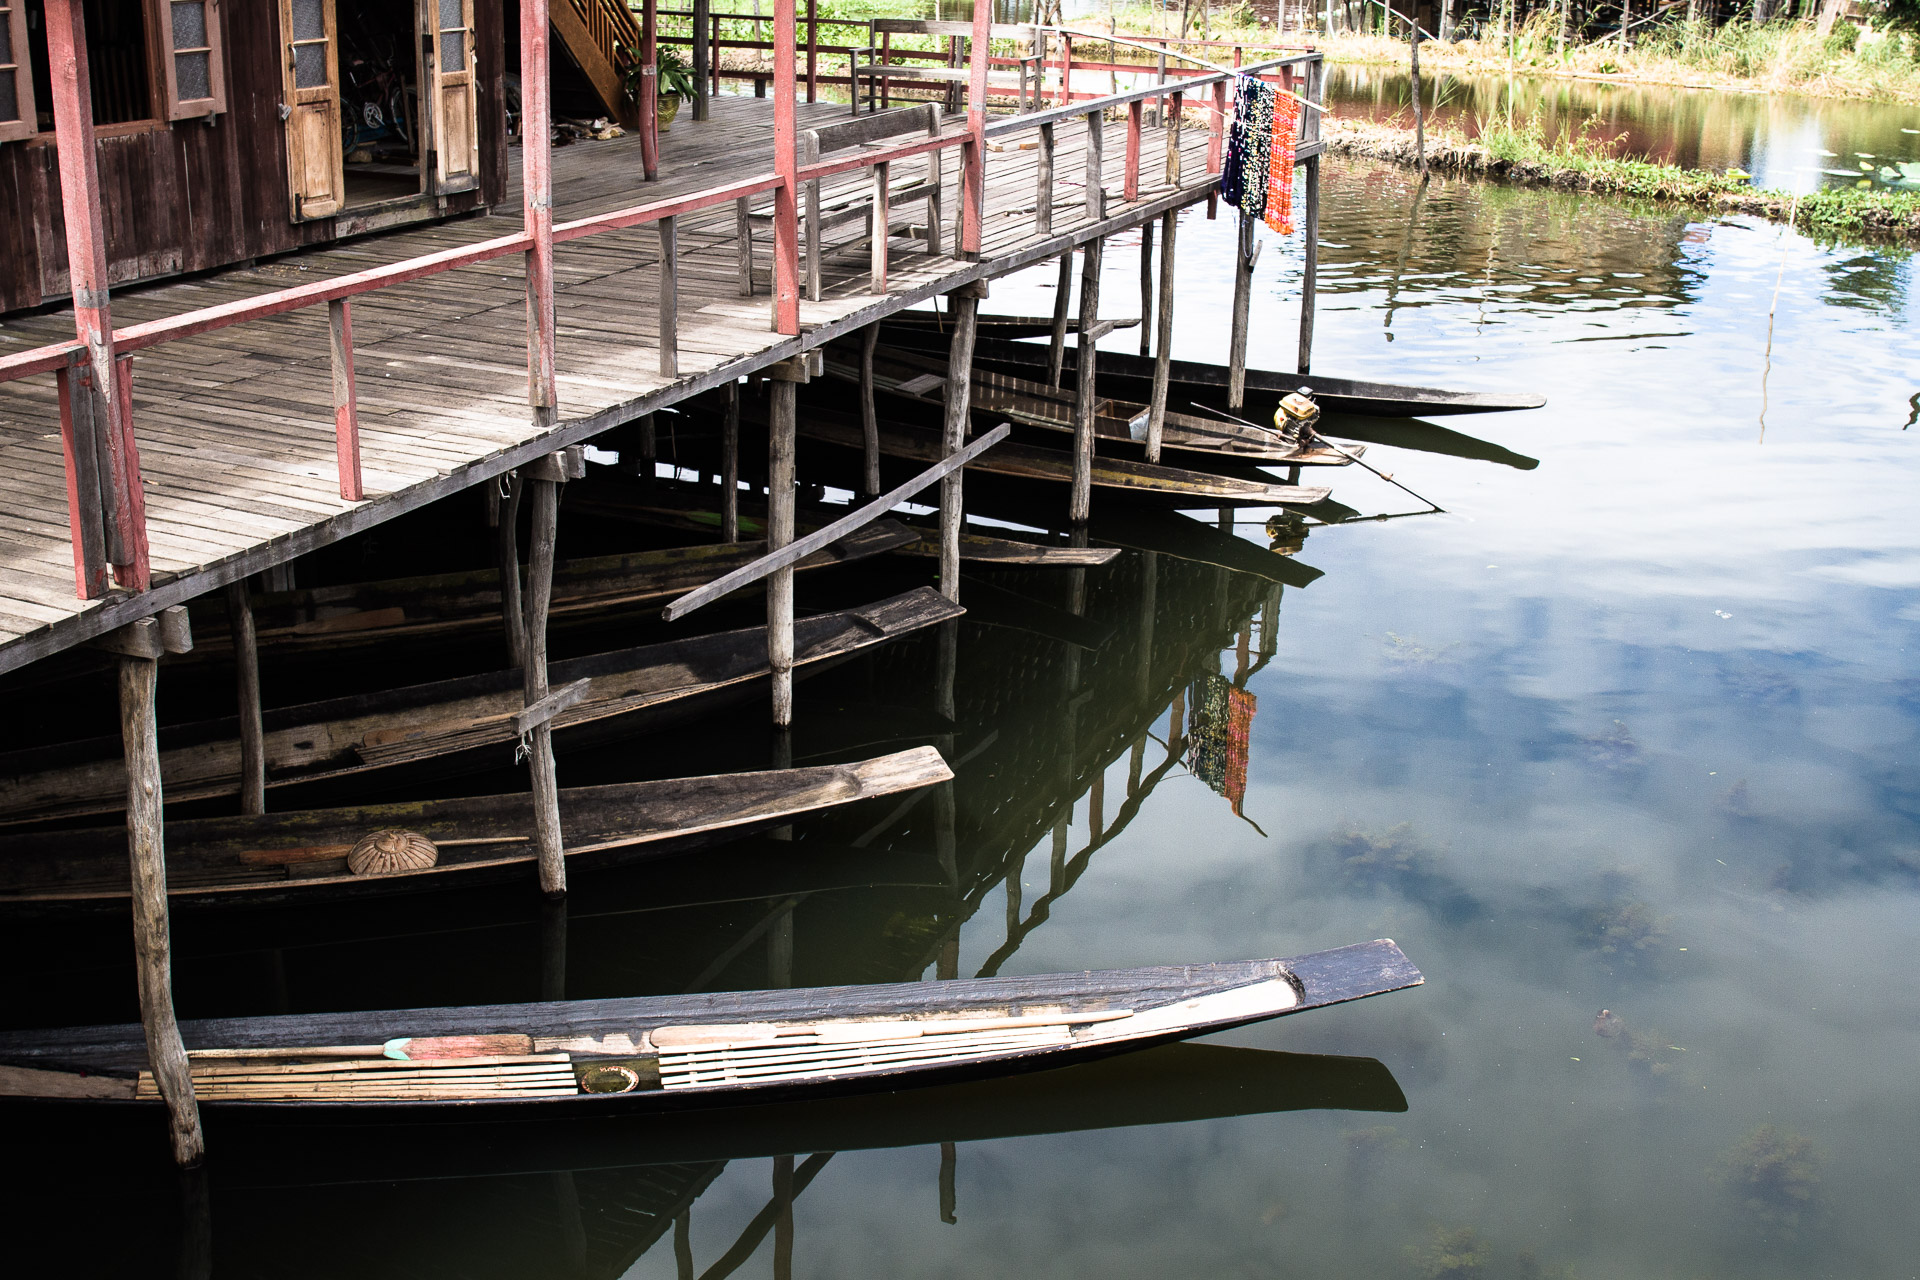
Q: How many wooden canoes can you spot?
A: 9